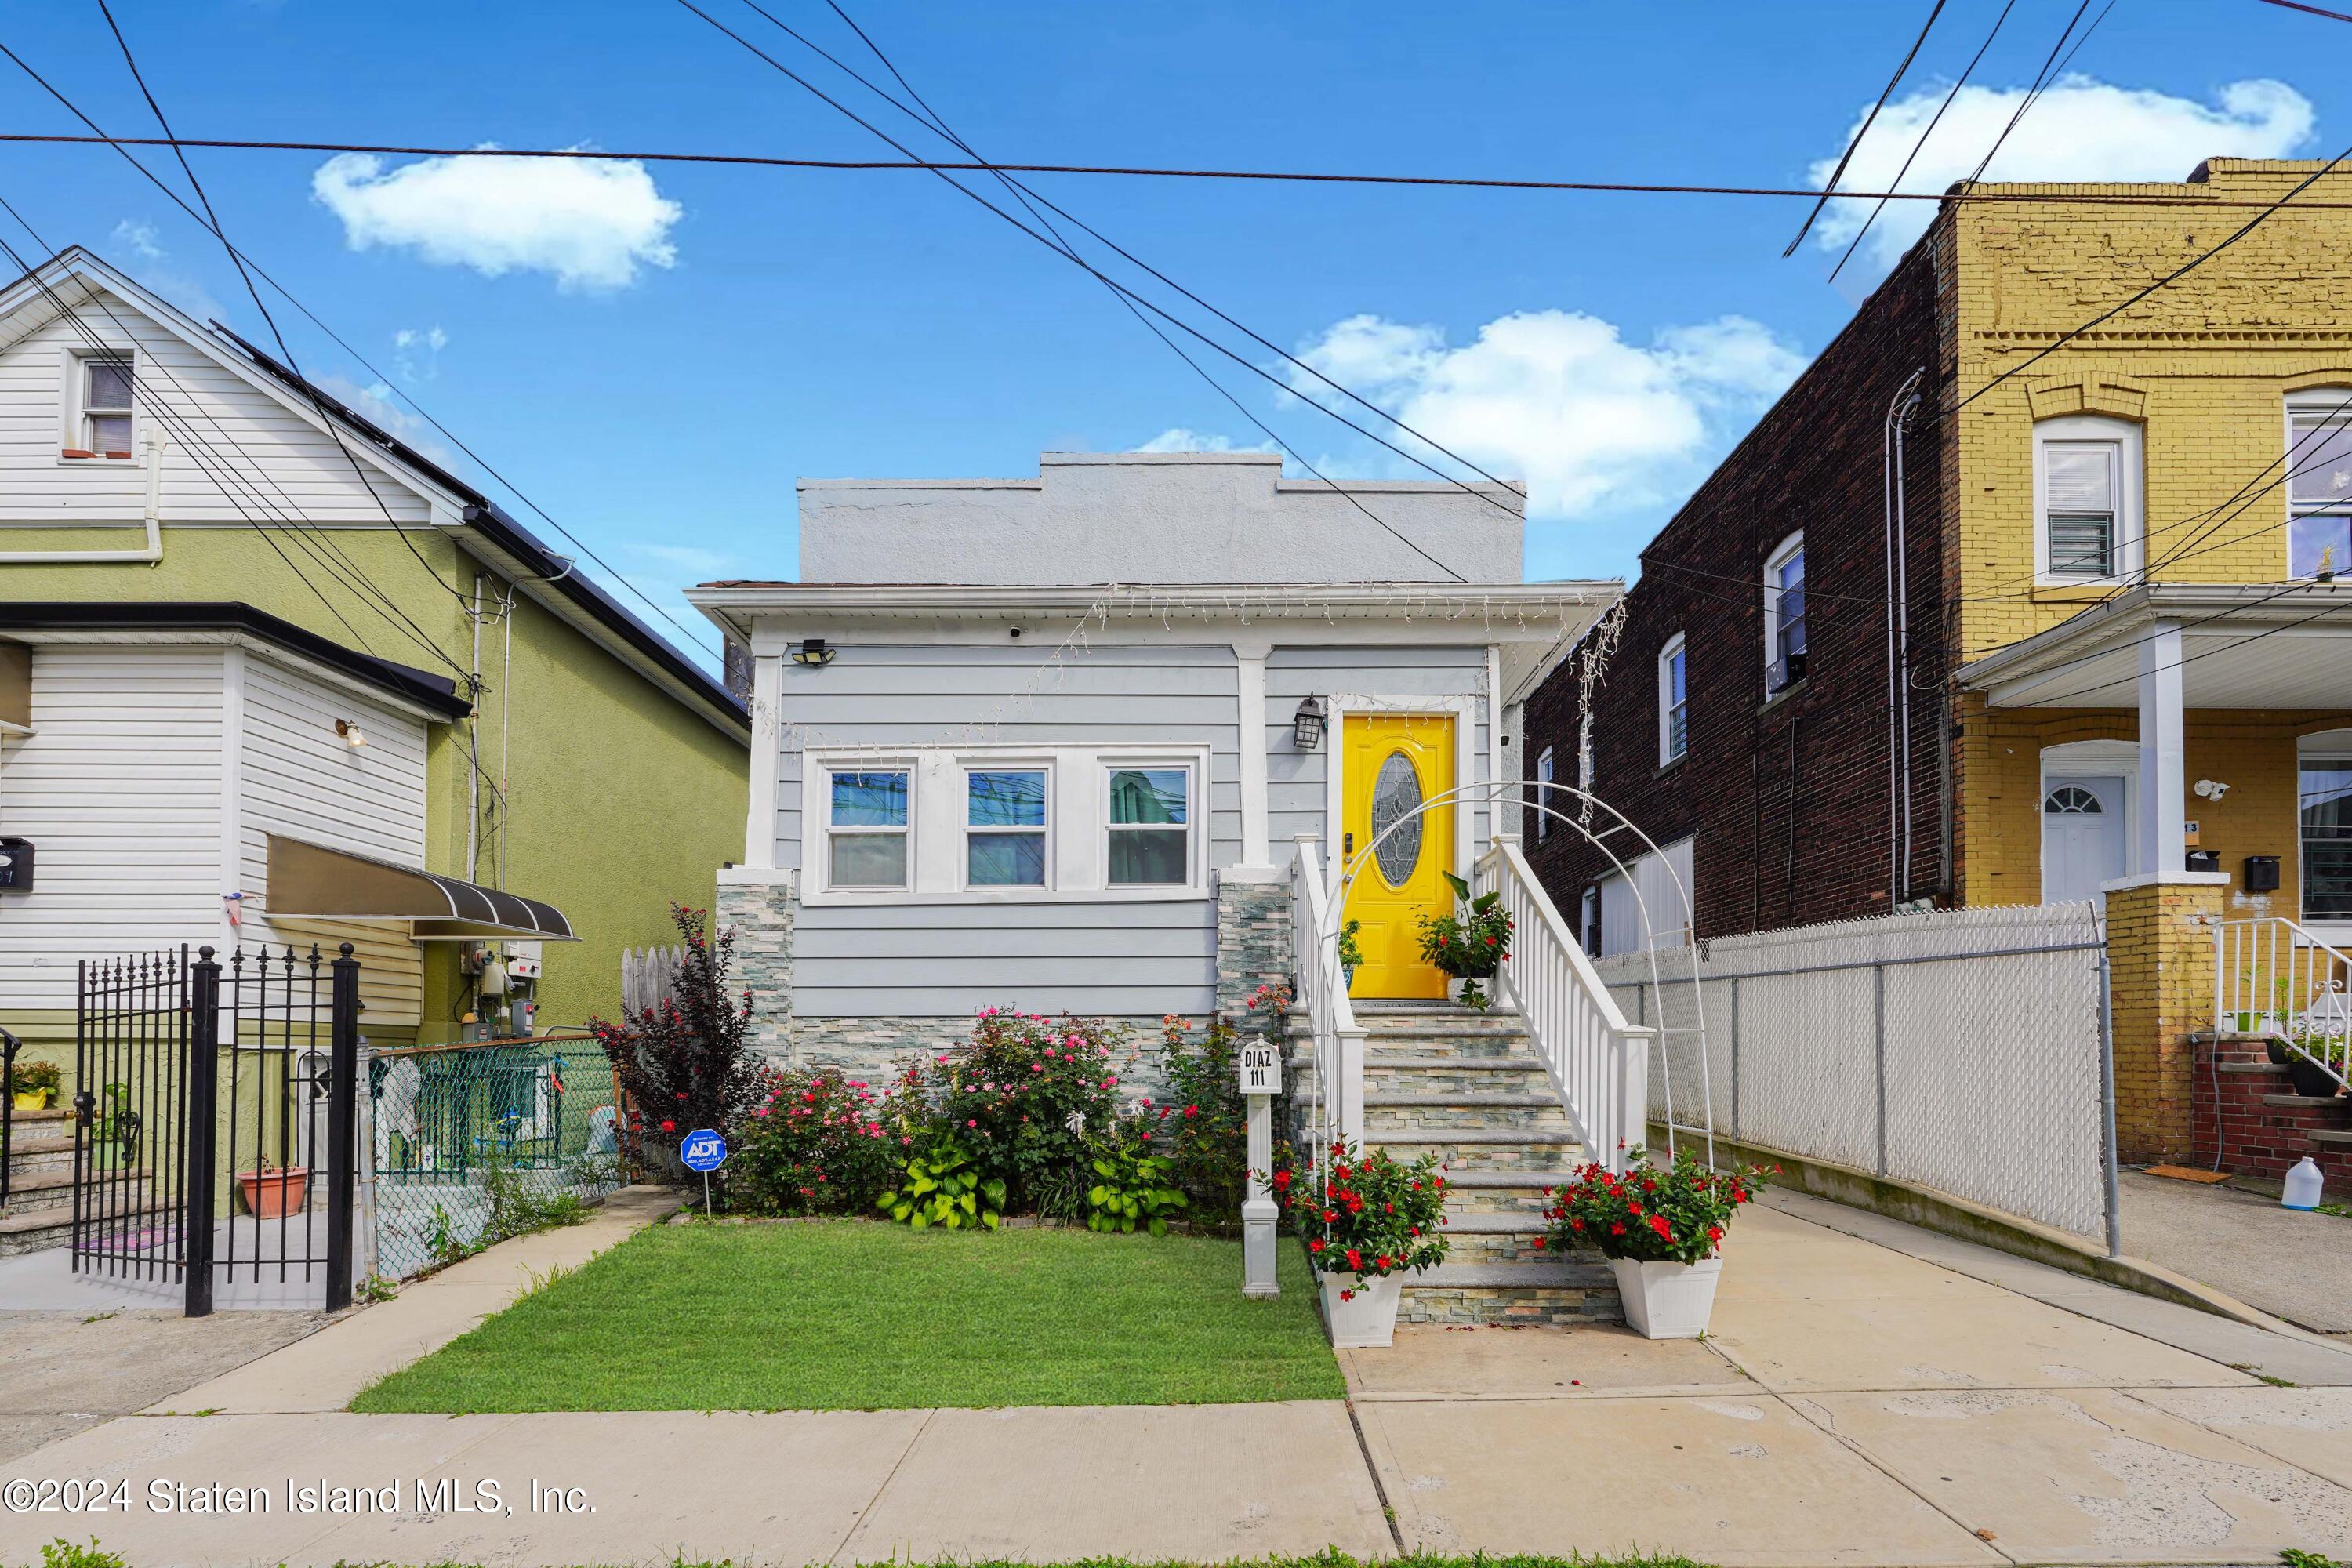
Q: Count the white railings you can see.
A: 3